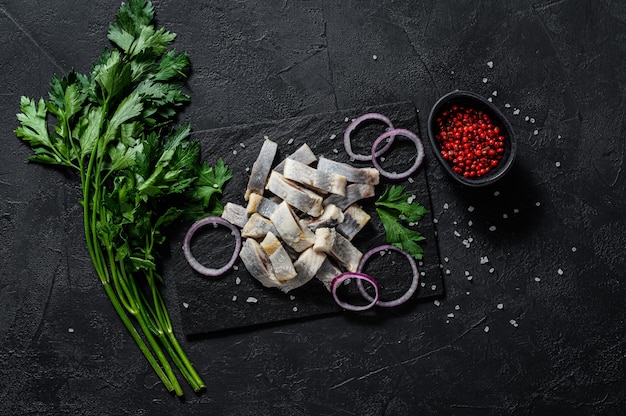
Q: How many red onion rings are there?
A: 5